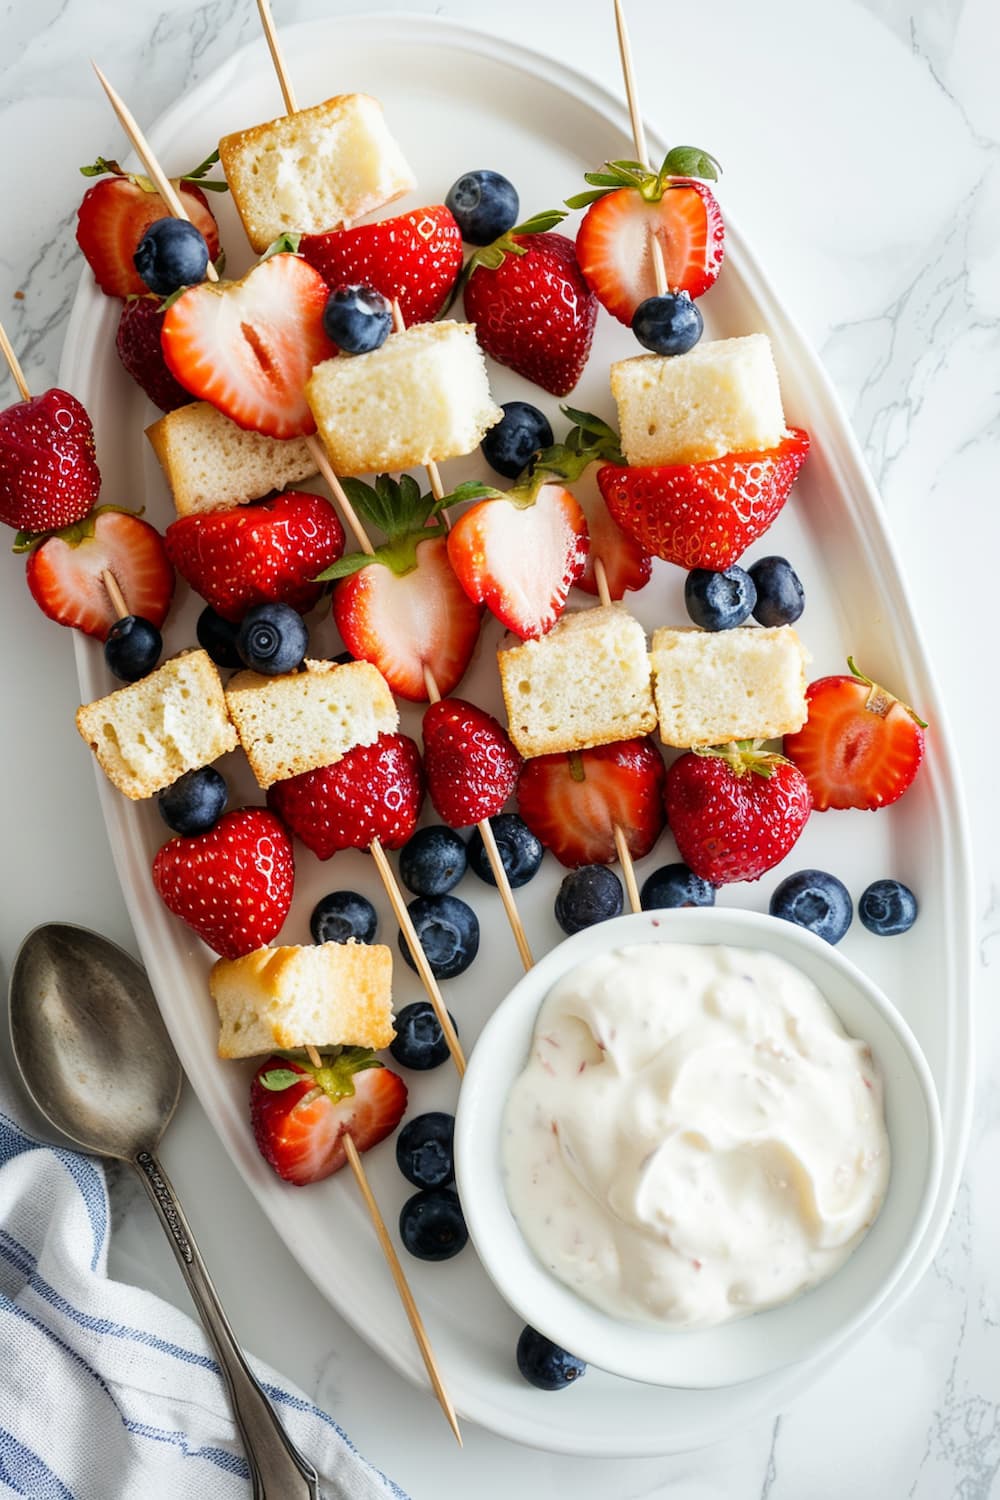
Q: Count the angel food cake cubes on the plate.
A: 9